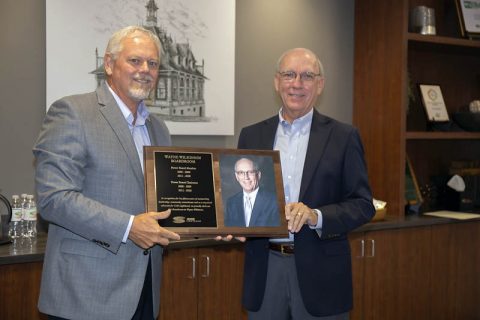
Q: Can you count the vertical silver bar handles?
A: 4